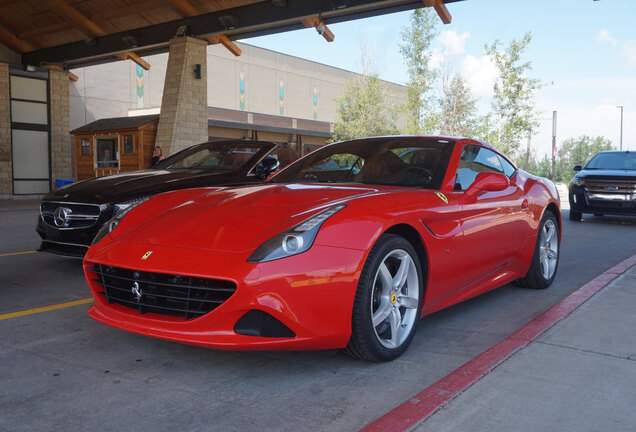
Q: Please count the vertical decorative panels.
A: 4